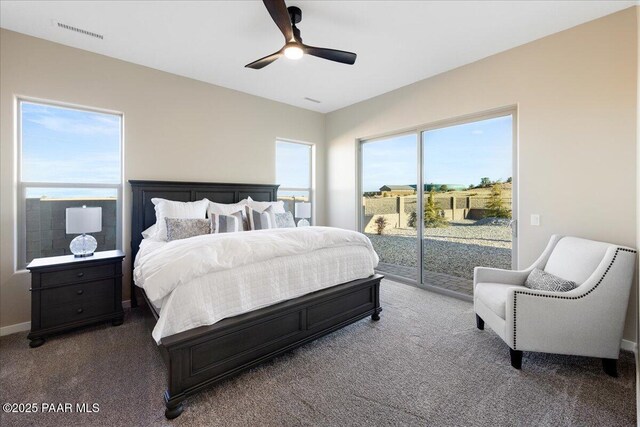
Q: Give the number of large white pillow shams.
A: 3